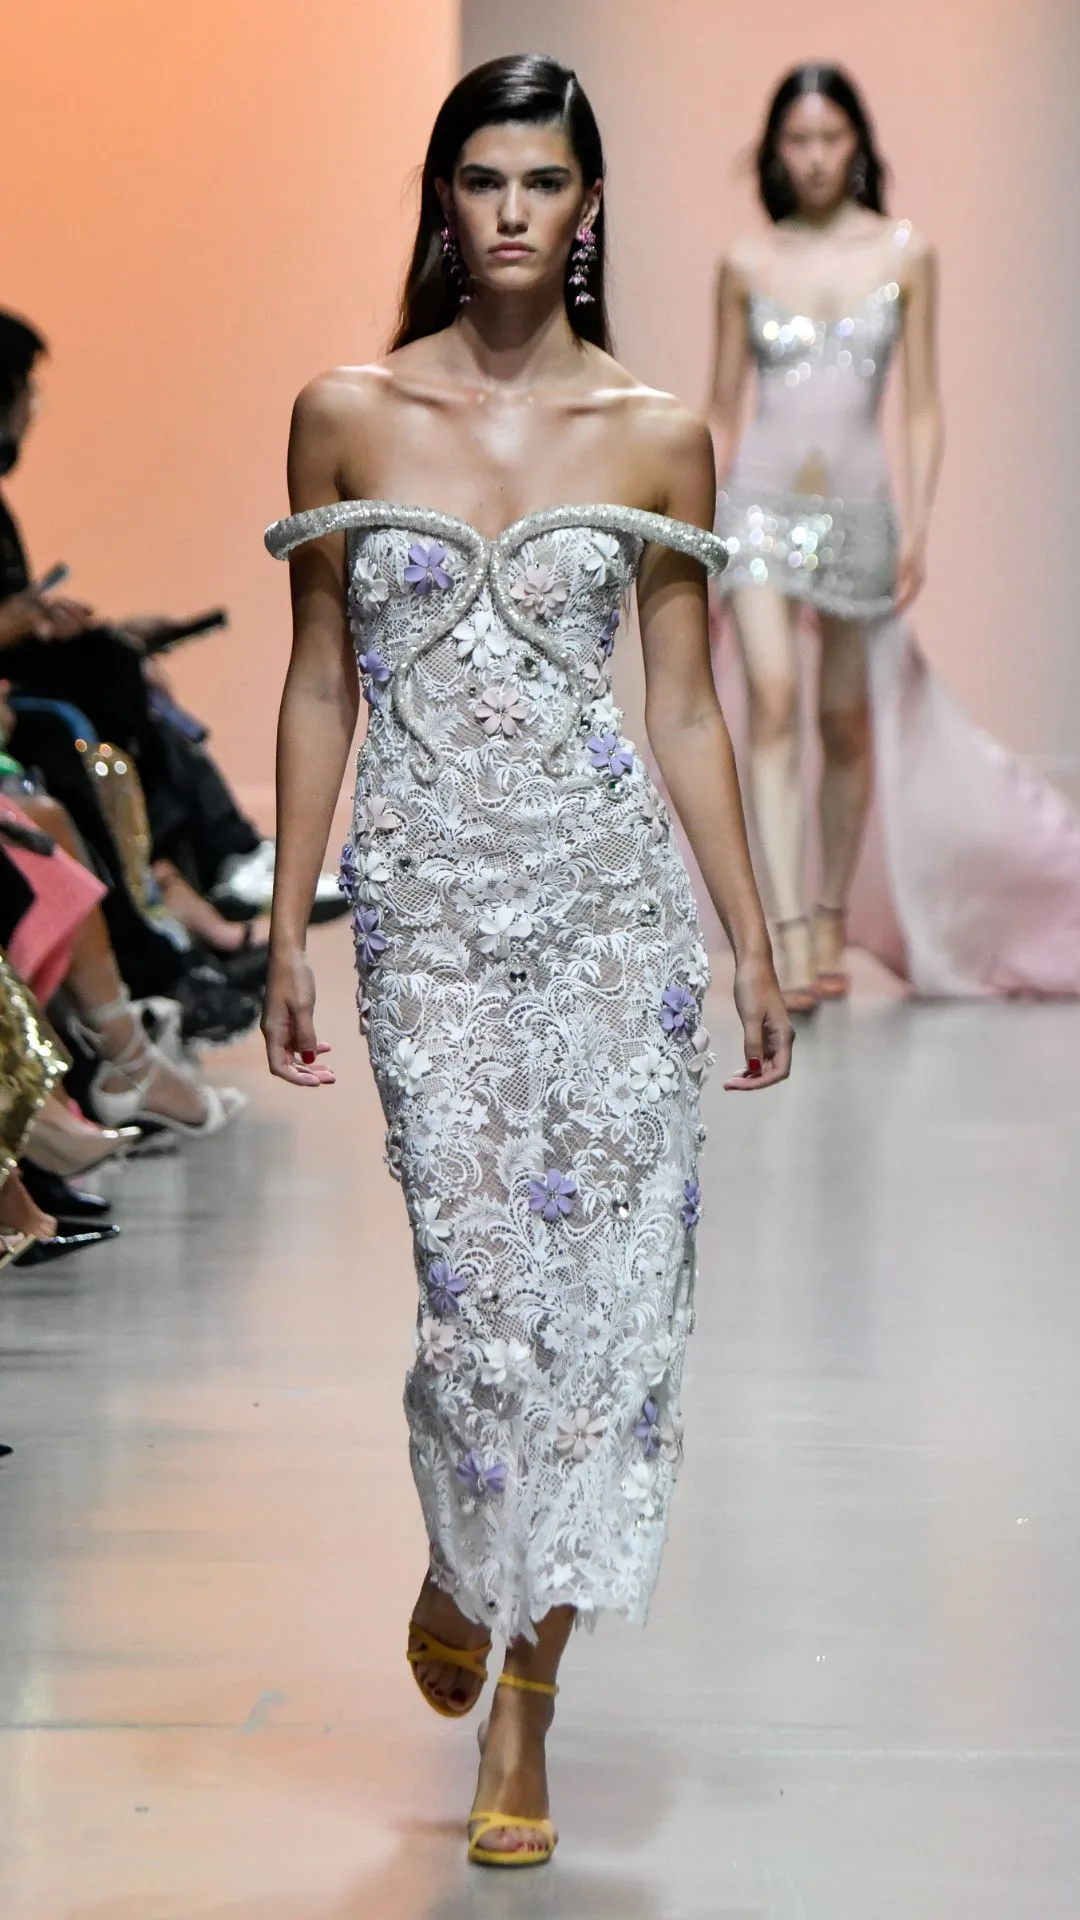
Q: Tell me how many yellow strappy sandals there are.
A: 2